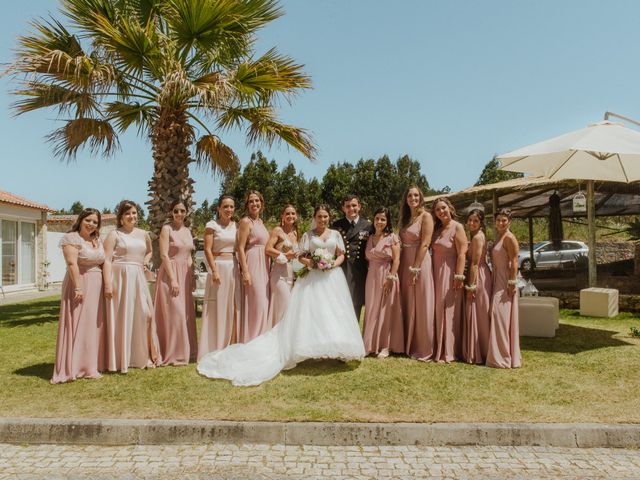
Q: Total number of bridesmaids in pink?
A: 11